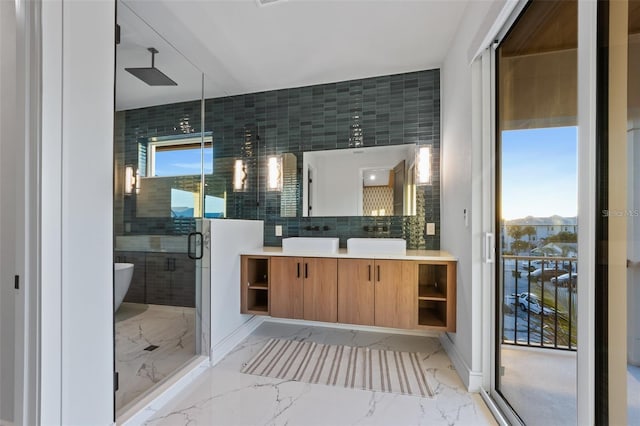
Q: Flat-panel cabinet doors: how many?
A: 4